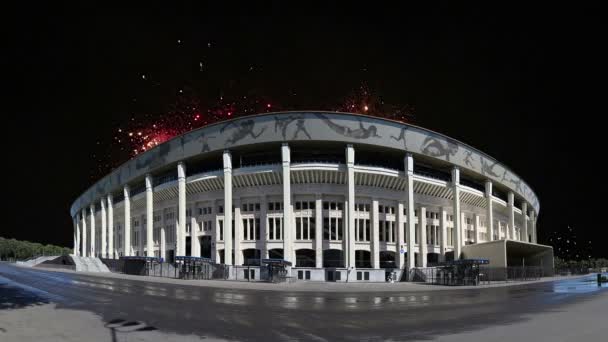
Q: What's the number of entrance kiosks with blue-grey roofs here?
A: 4